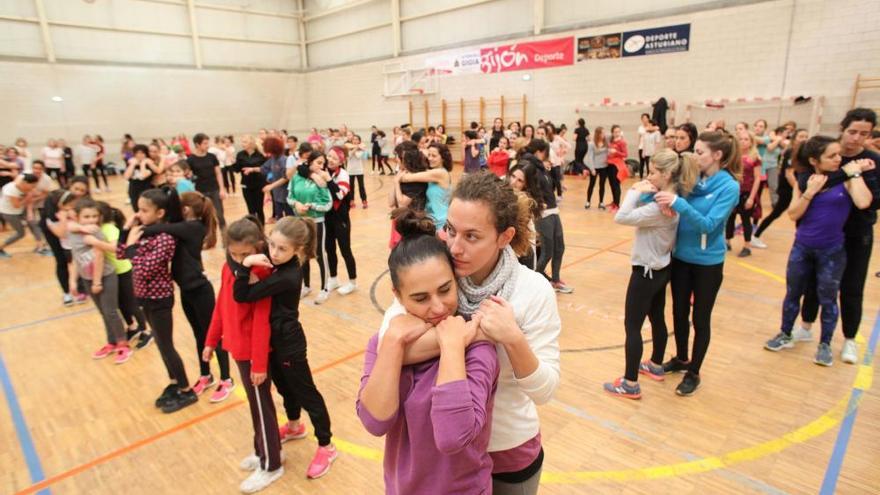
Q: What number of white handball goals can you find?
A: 2